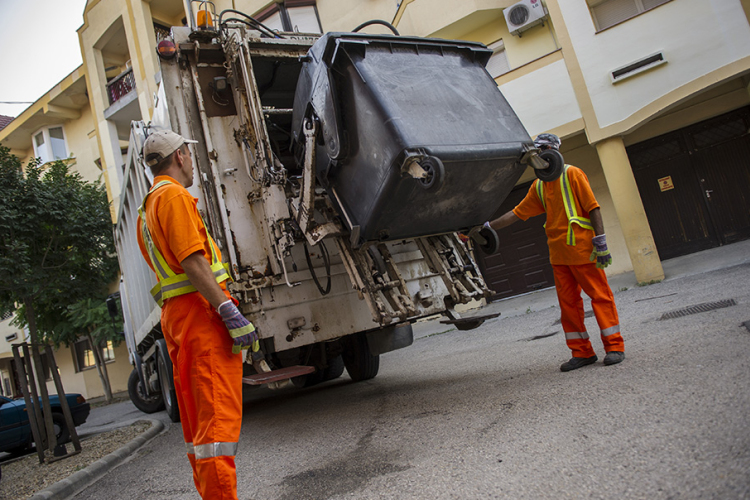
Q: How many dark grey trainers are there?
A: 2